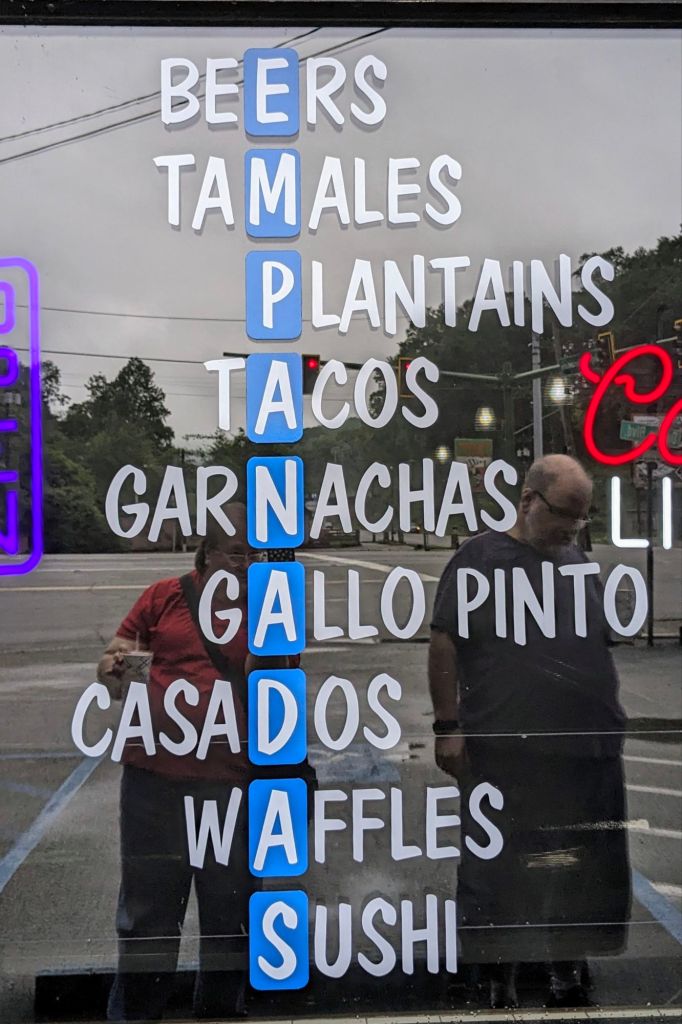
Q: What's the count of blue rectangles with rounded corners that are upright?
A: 9